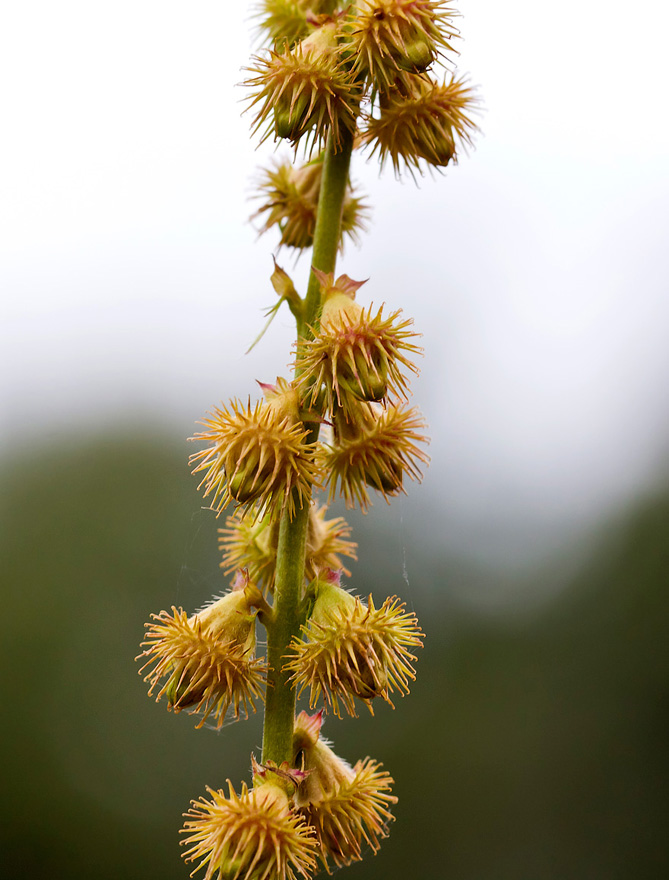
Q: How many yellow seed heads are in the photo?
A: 13